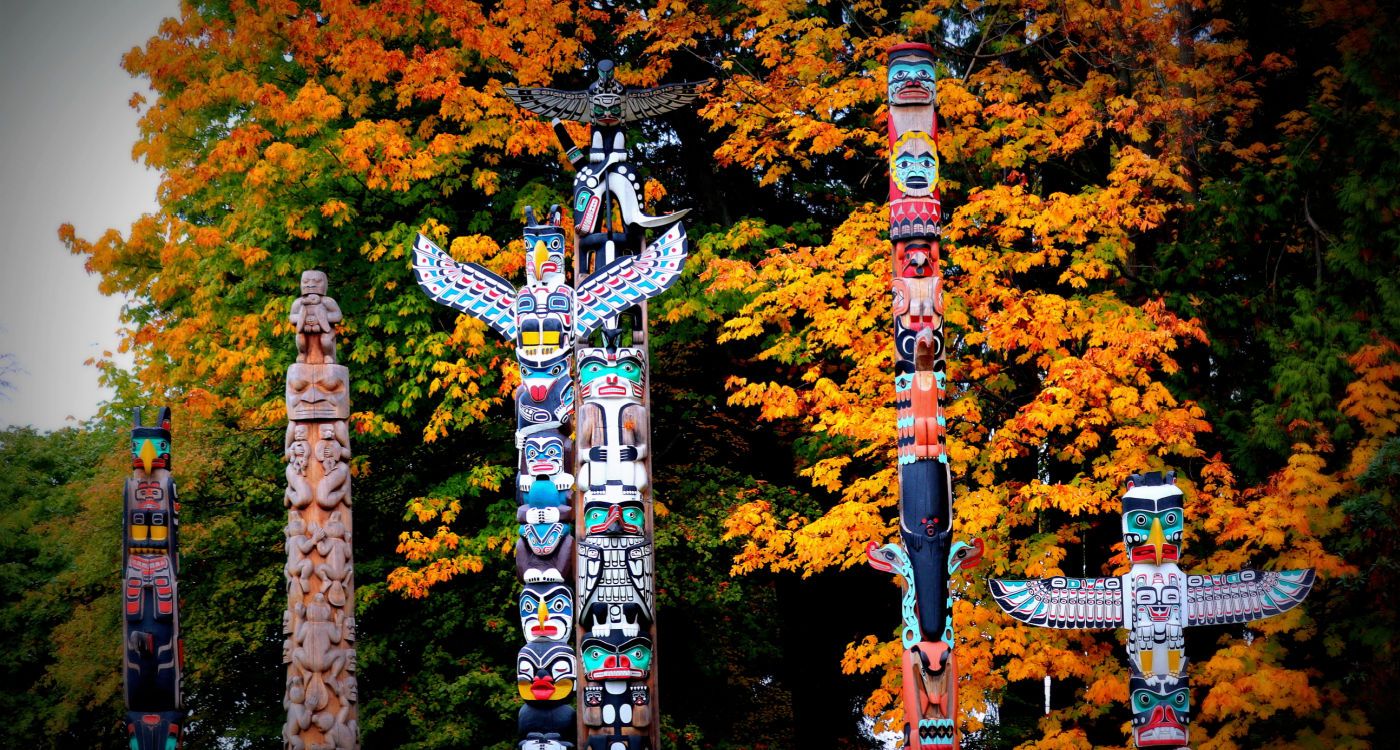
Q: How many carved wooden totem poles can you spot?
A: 6